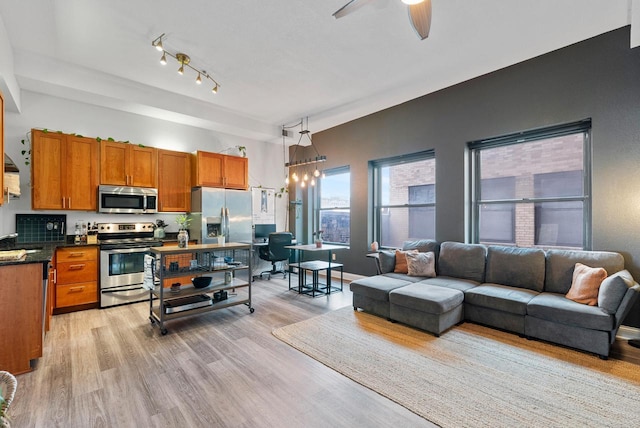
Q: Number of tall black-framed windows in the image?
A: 3